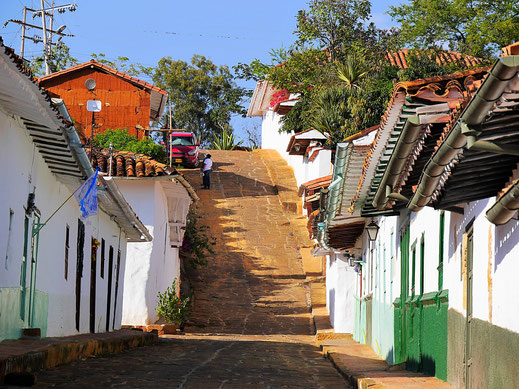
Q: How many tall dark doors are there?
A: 4